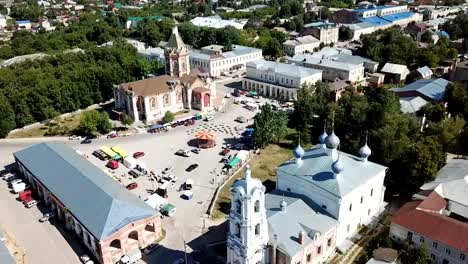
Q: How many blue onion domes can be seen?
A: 5